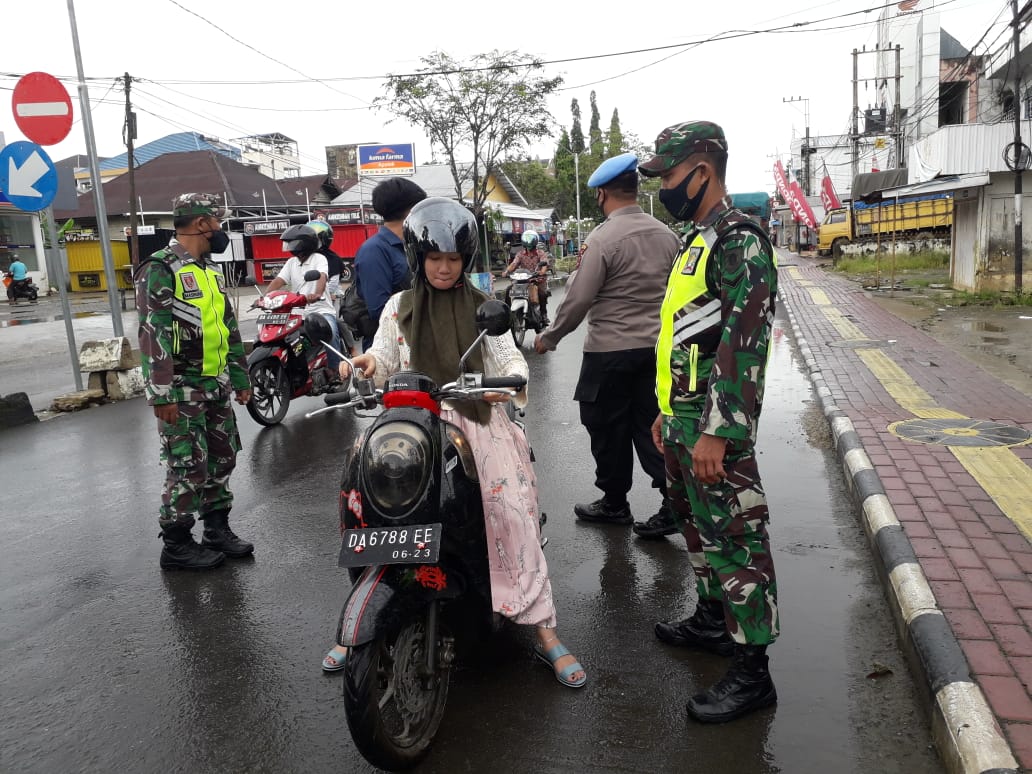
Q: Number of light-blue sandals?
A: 2